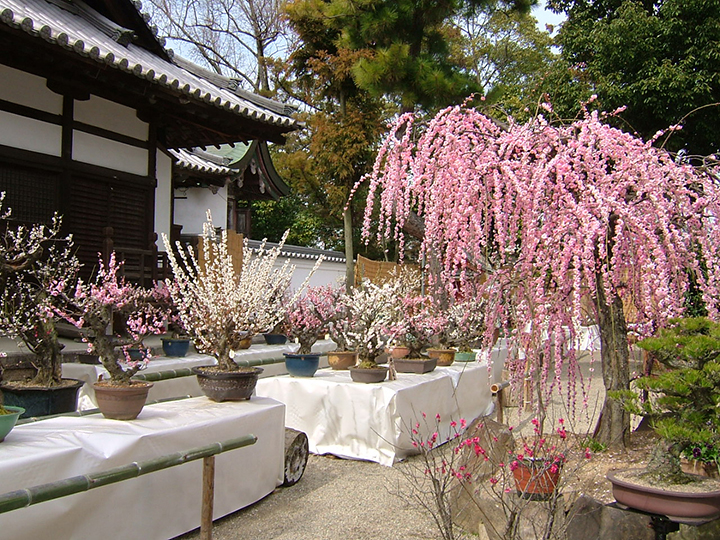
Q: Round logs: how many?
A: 1